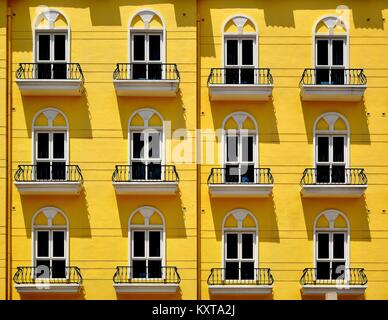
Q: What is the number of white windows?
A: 12